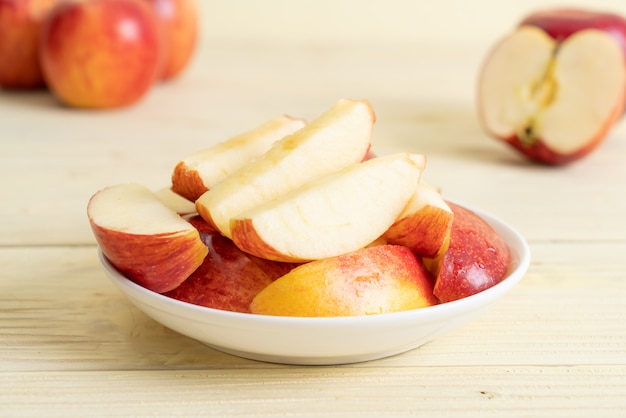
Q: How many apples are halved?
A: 1